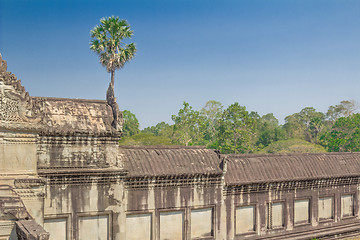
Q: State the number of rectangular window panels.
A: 10